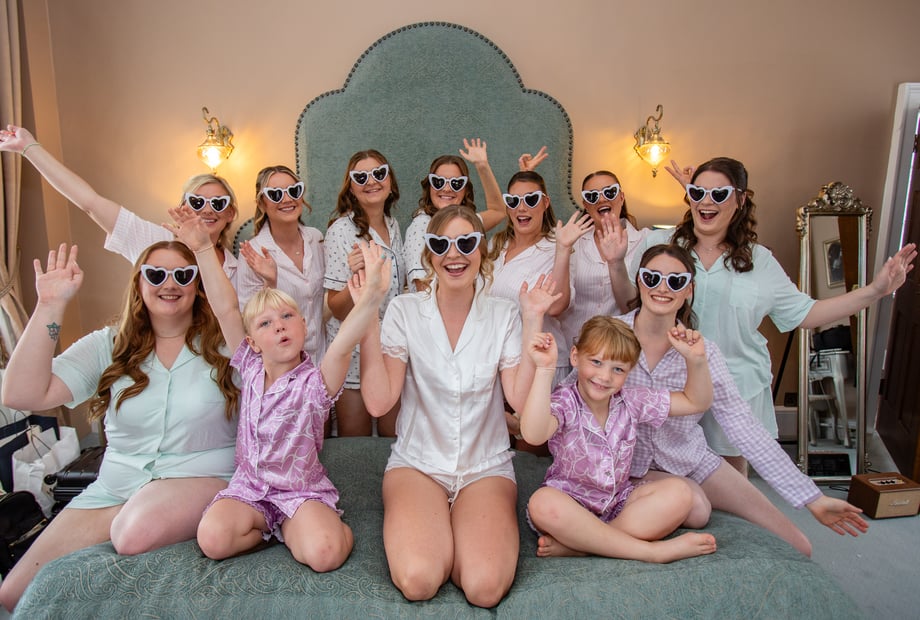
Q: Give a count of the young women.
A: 10